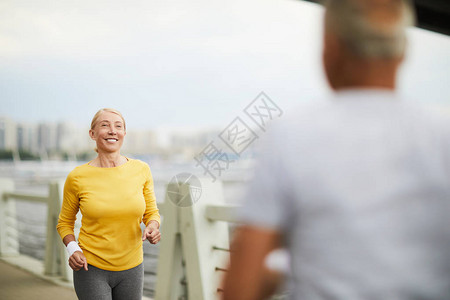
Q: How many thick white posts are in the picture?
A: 3